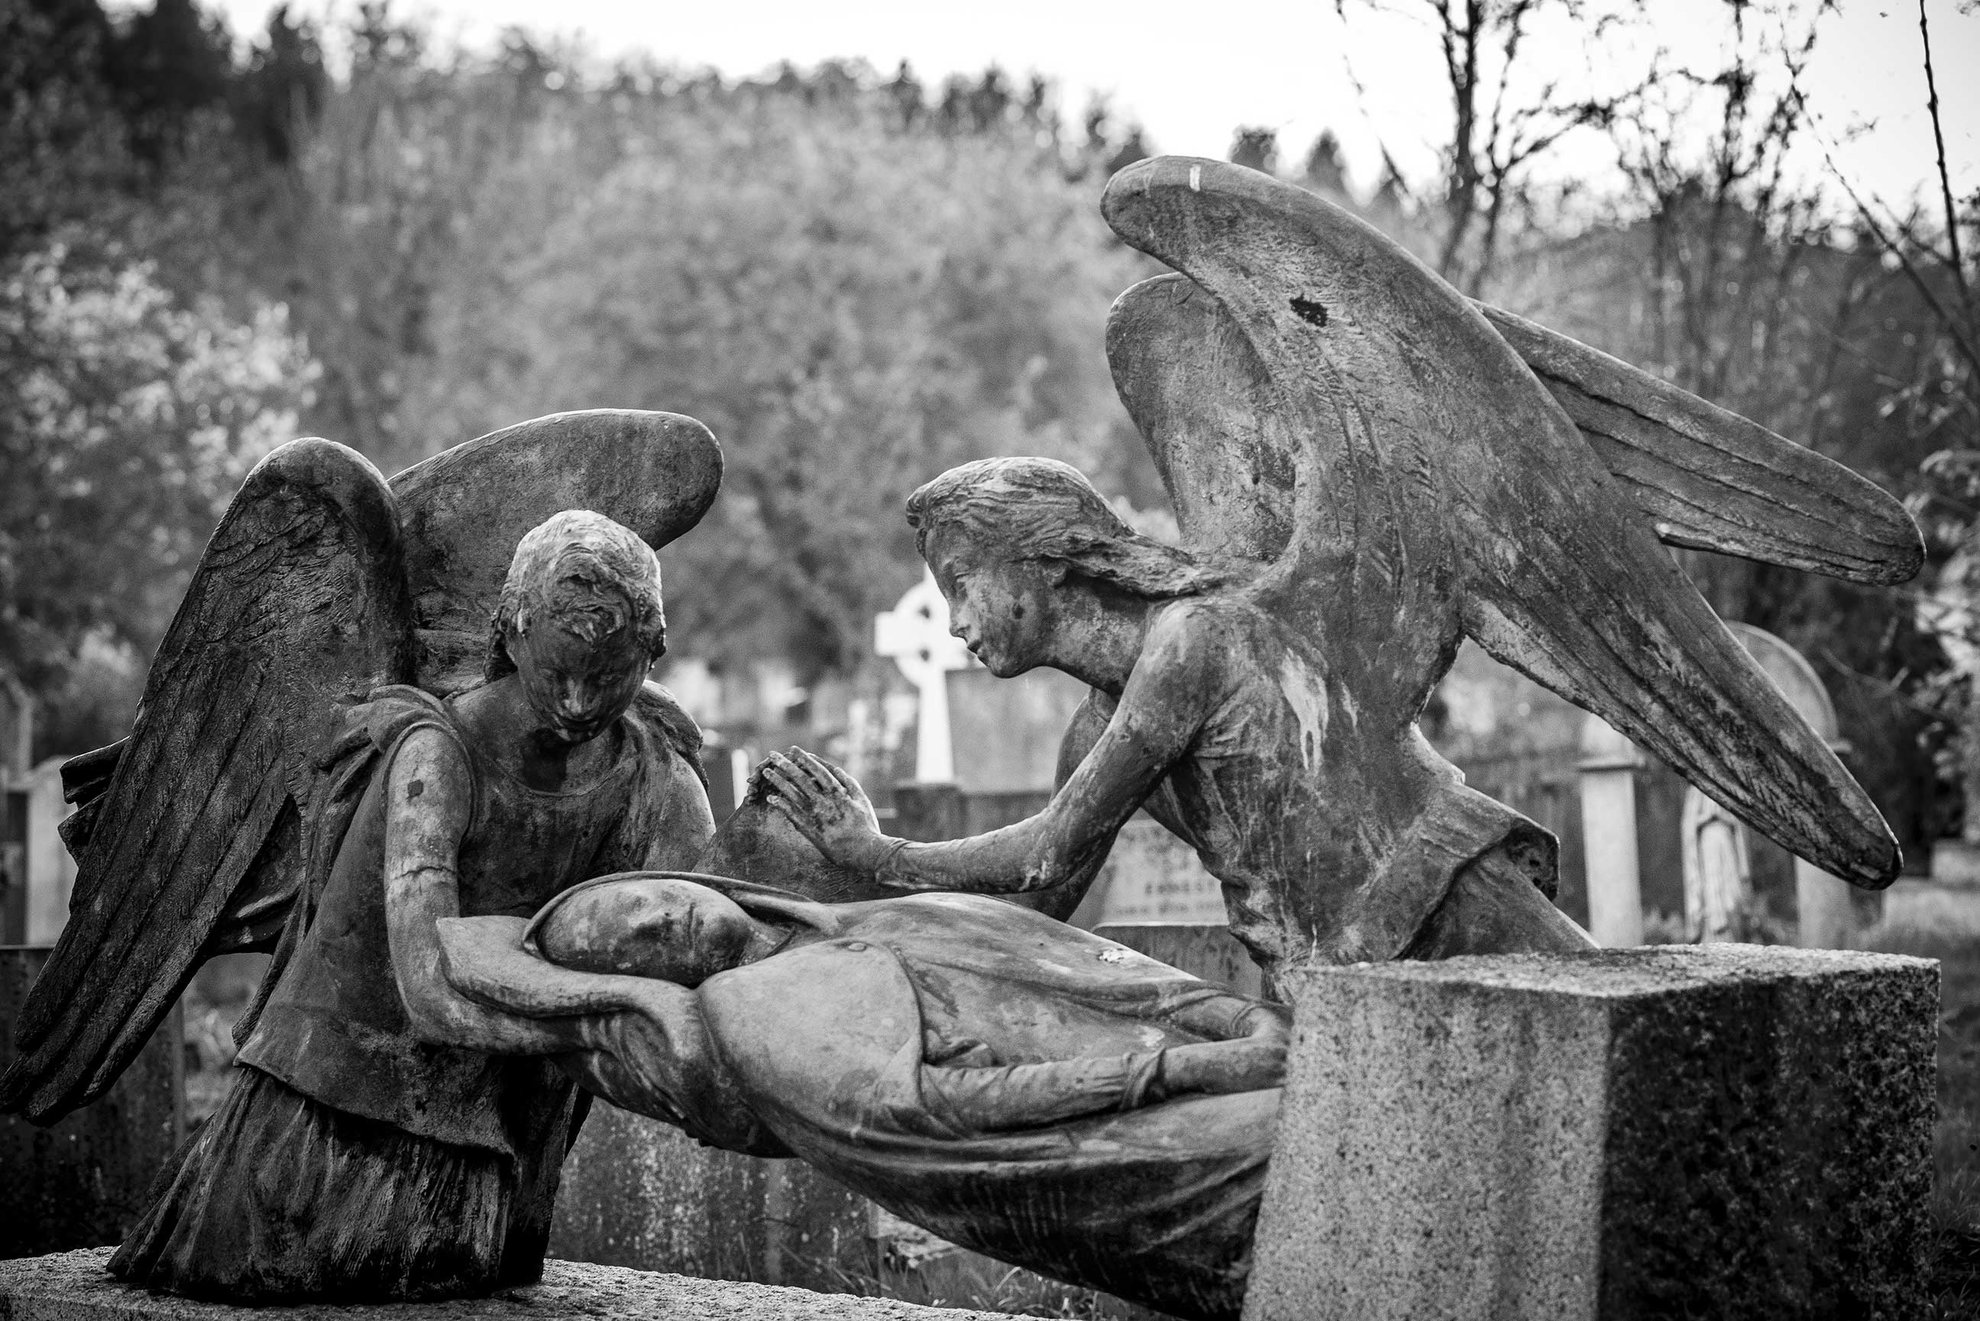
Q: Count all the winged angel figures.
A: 2